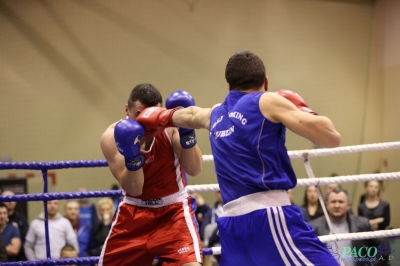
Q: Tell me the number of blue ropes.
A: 3